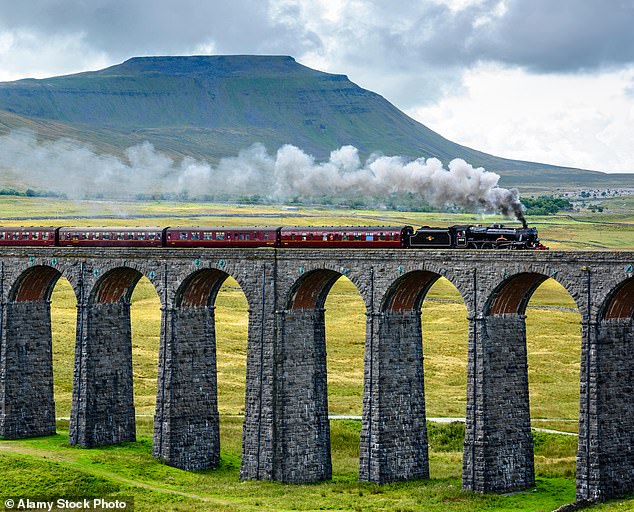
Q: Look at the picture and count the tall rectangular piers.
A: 7